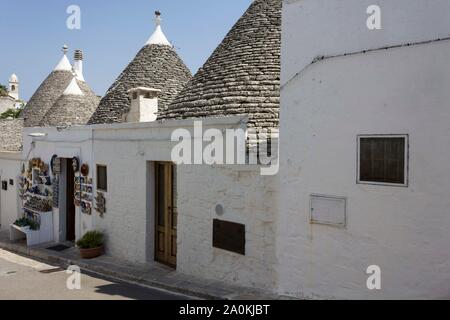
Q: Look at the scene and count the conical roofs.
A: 4